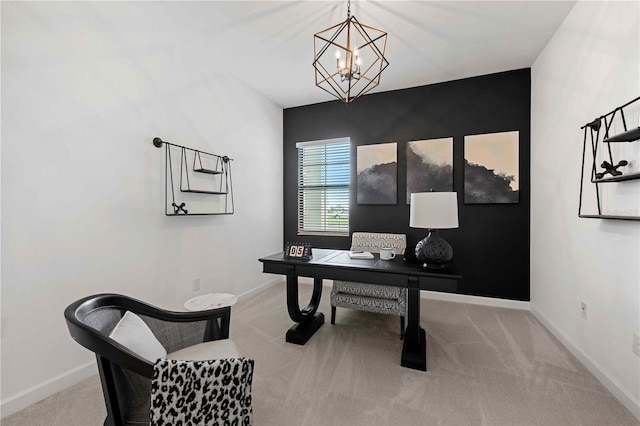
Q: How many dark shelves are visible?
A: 6